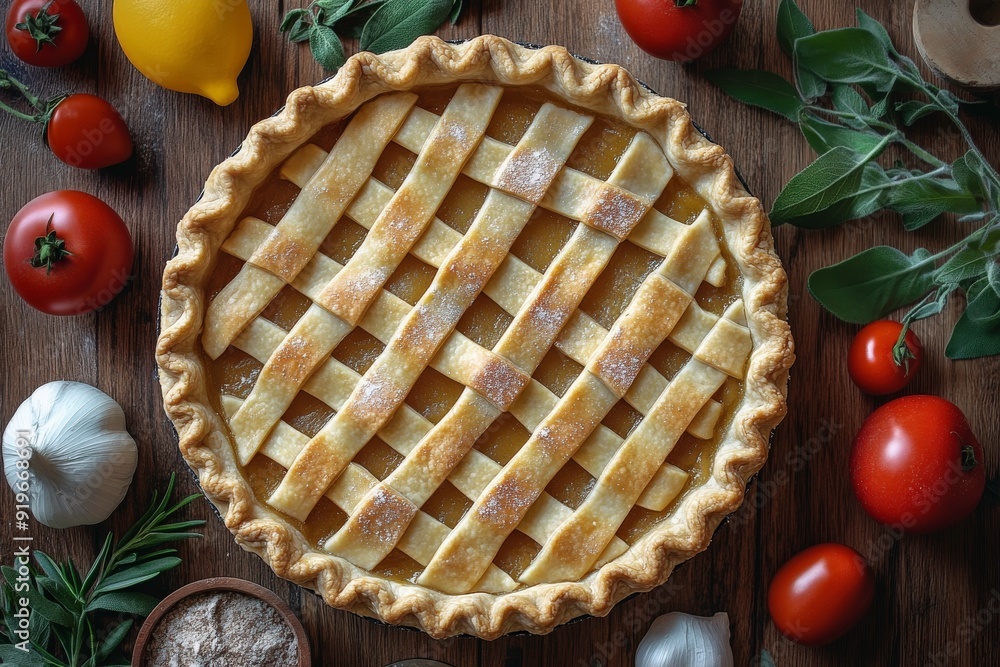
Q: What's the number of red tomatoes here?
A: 7